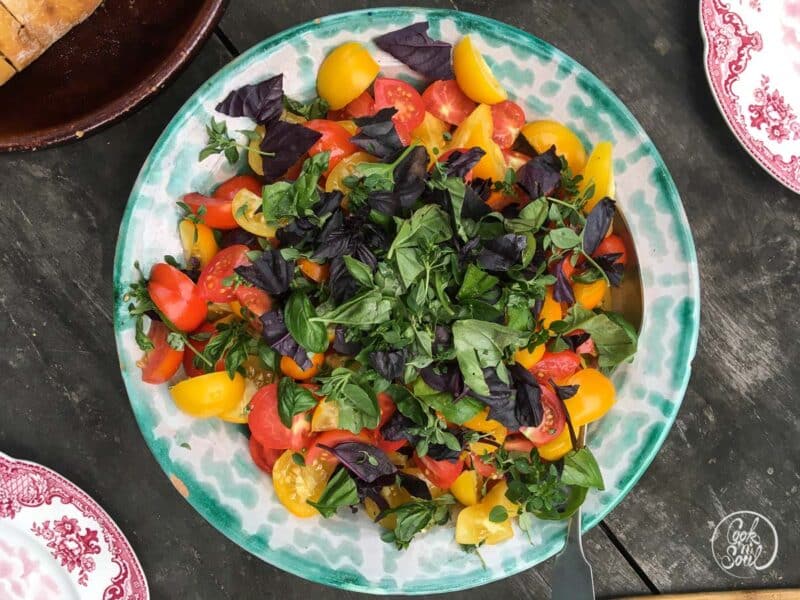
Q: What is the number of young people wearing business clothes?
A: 0